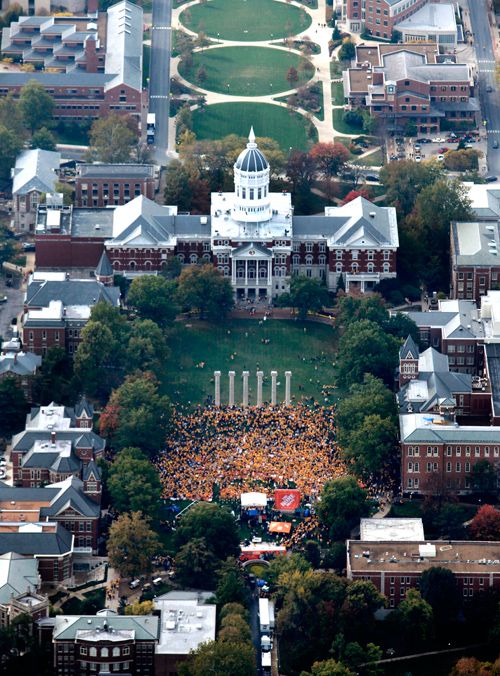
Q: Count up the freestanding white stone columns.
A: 6